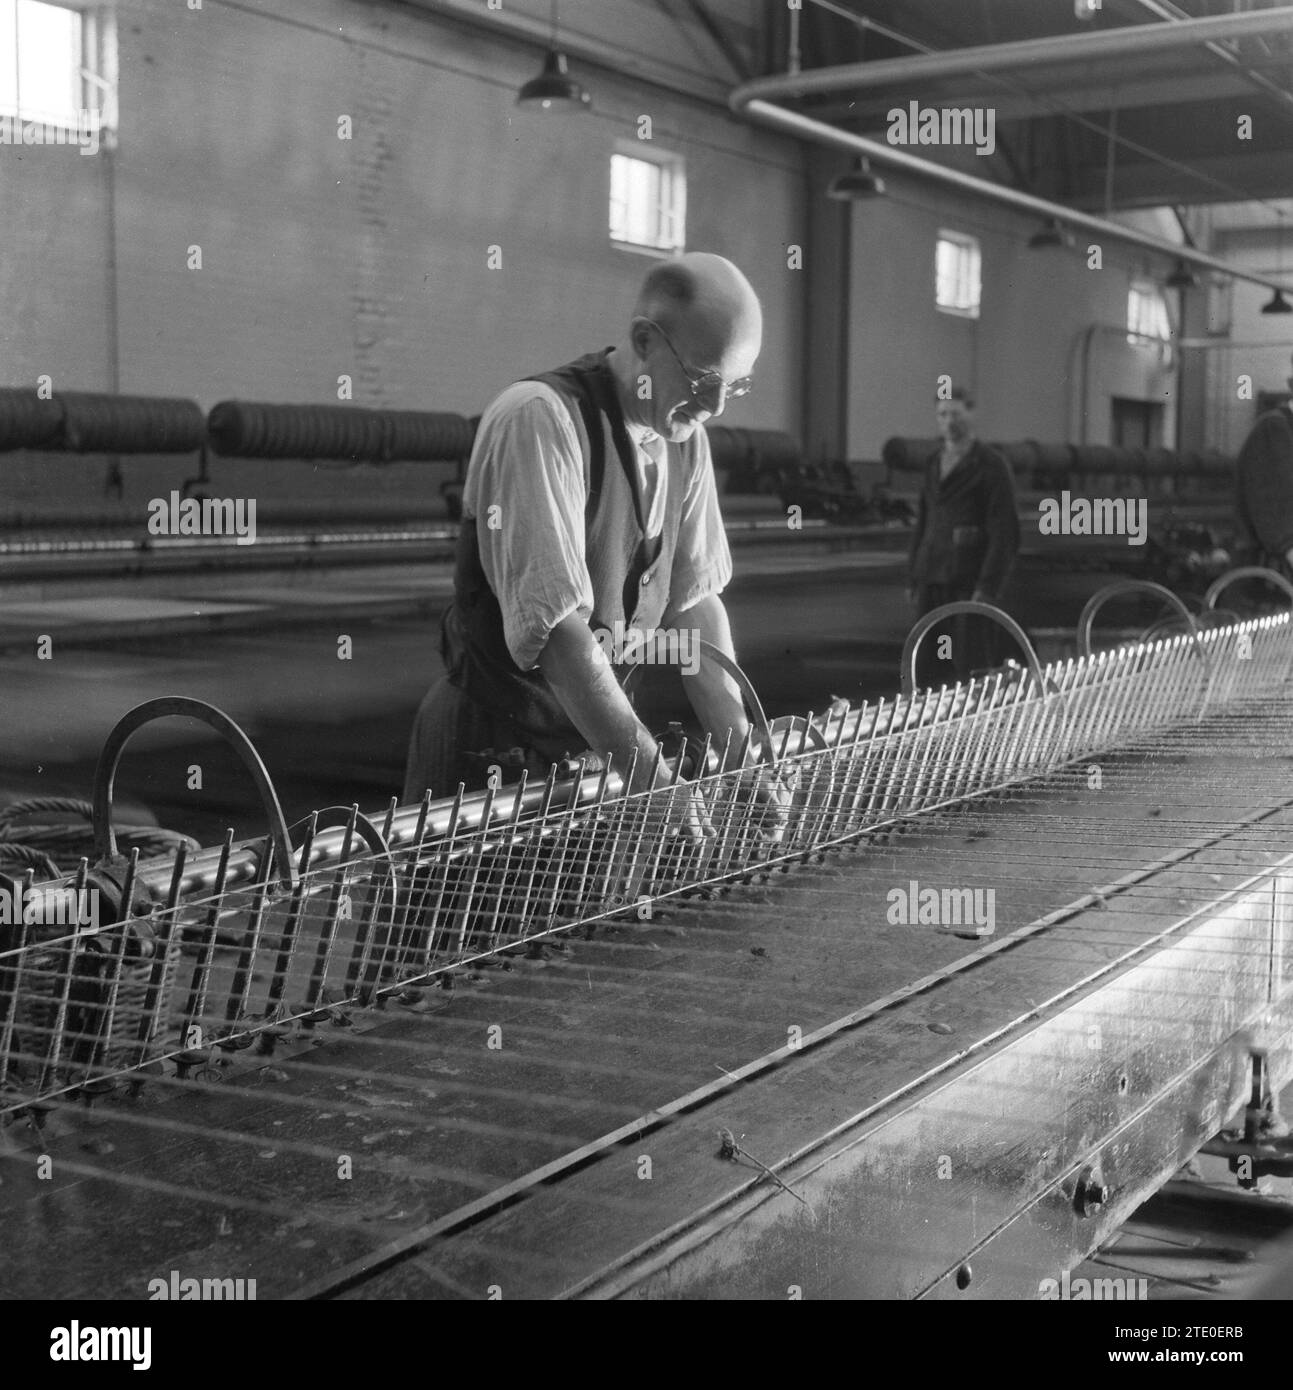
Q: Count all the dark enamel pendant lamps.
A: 5